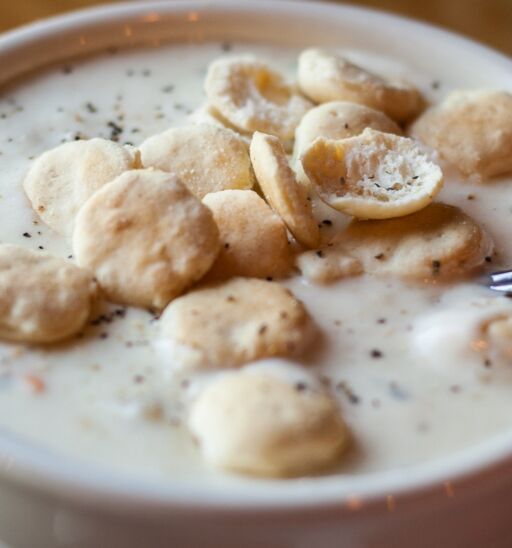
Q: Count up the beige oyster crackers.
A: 14